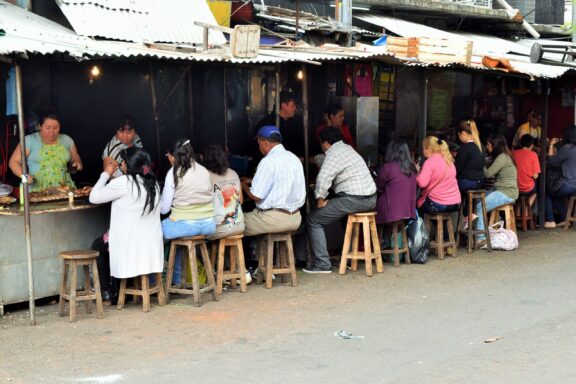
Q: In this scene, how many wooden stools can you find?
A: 12